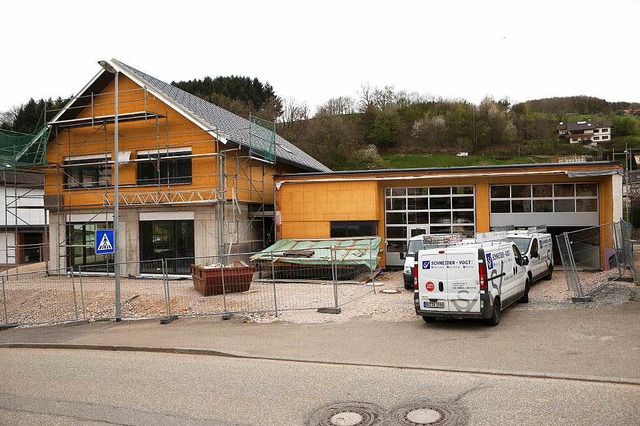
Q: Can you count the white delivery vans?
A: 3